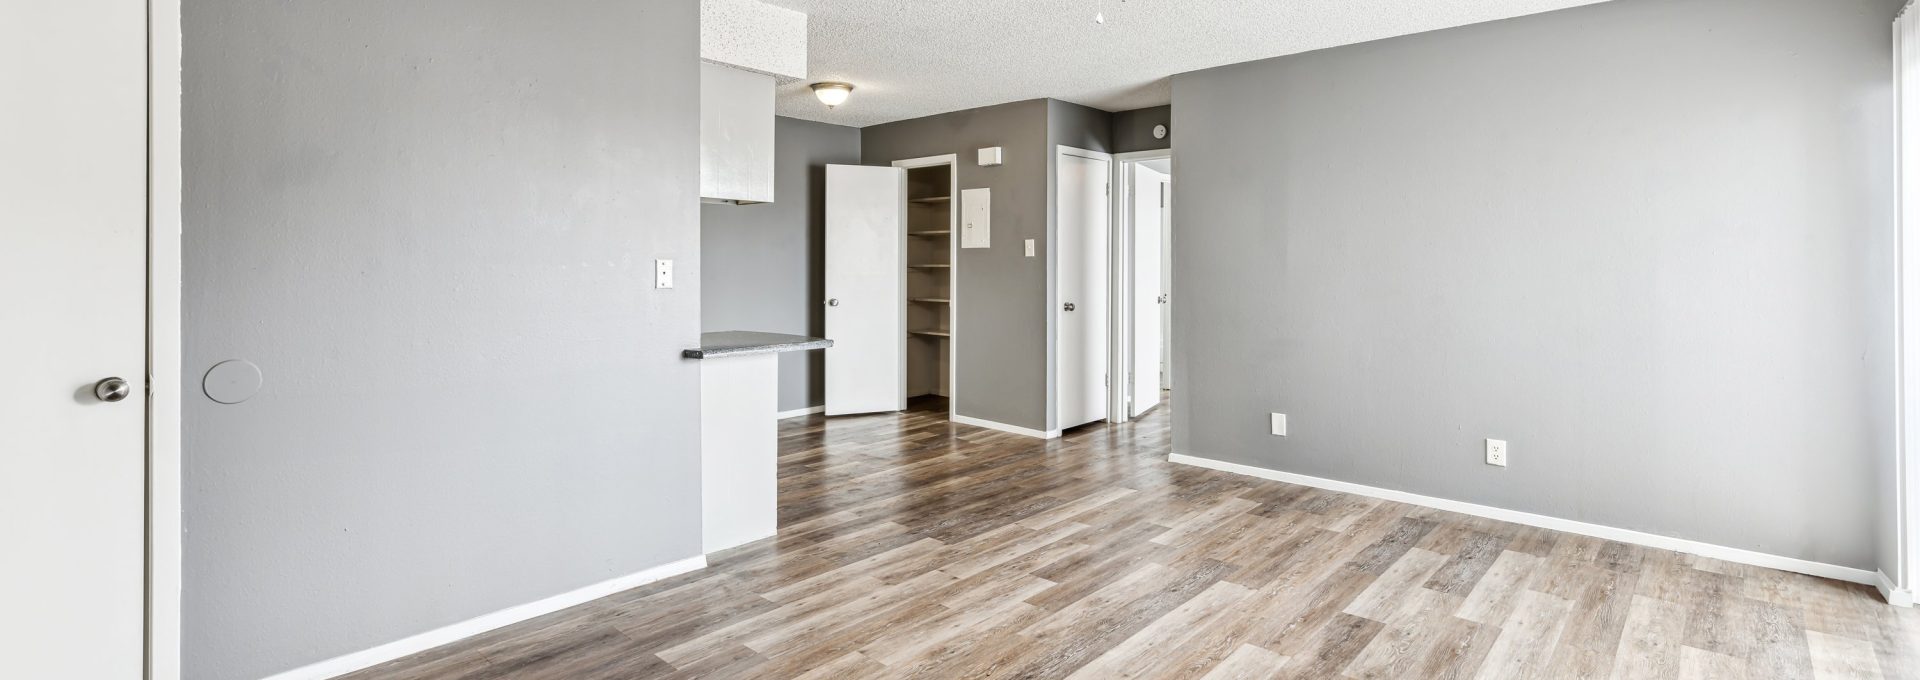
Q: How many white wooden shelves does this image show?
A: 5